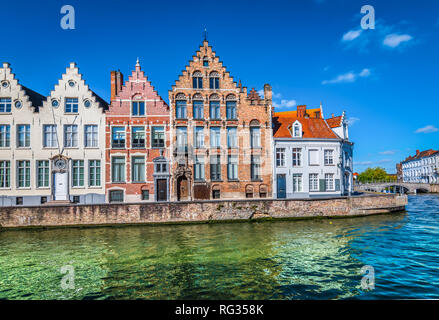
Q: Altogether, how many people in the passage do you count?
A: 0